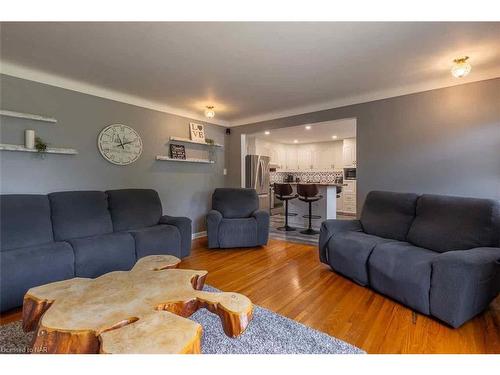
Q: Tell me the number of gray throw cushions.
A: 0